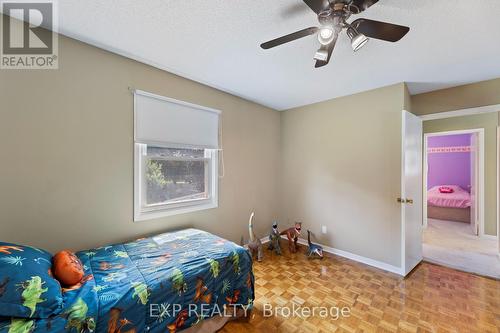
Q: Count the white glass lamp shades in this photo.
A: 3